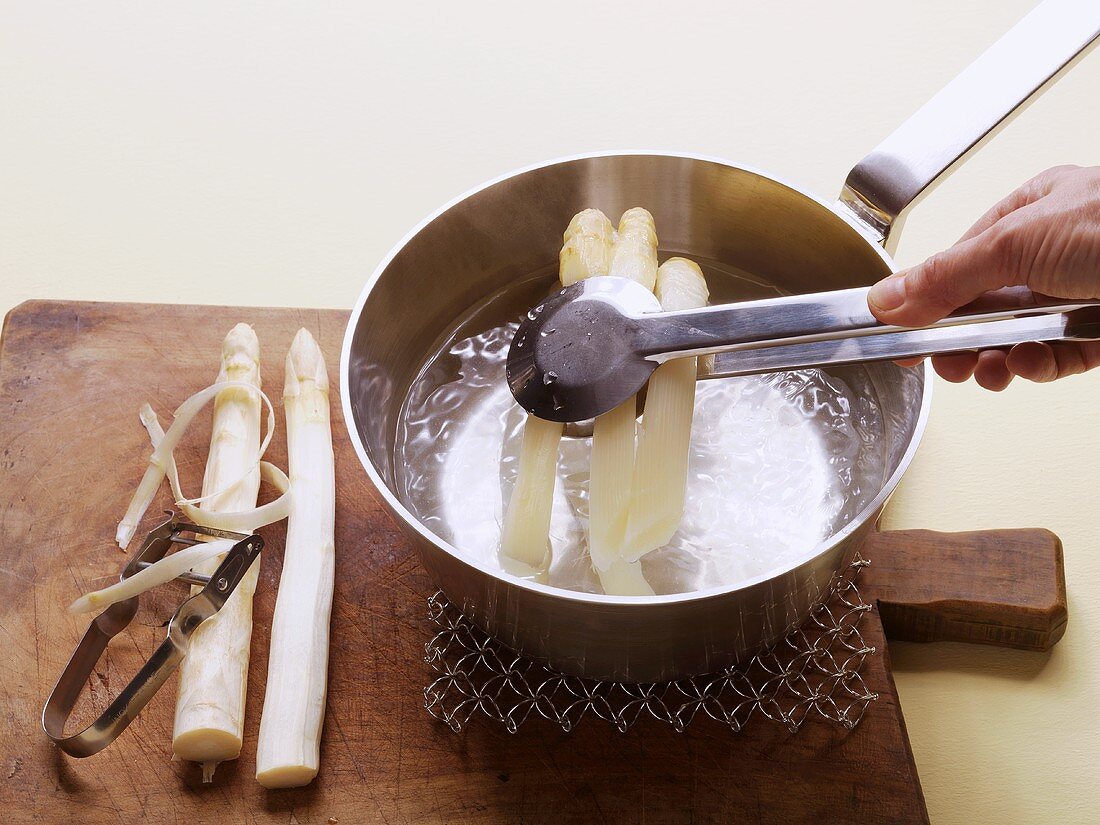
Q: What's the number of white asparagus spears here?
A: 5